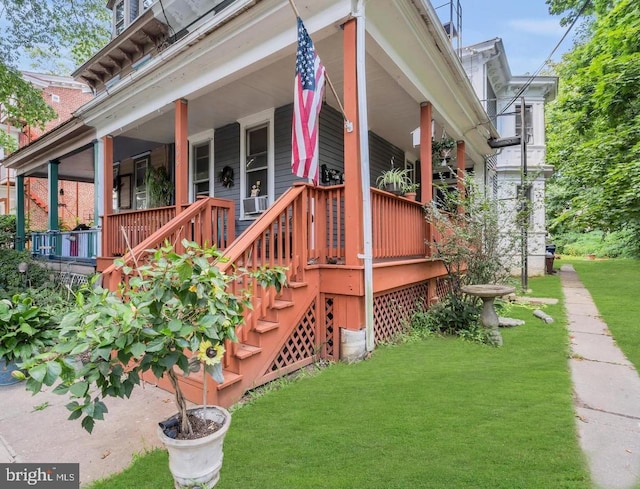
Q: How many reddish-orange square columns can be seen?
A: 5